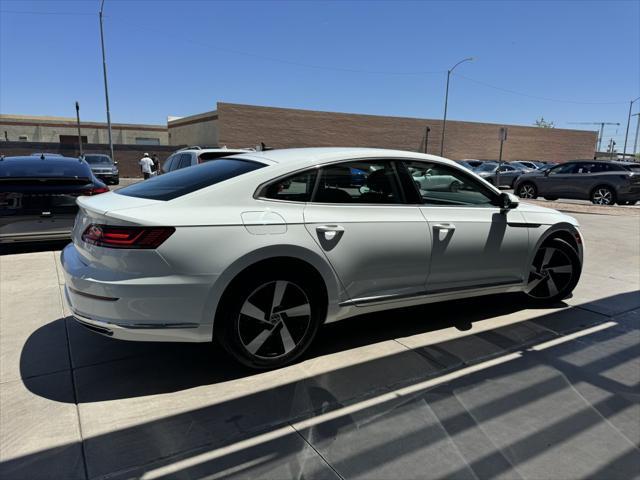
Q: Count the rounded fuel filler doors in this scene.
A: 1